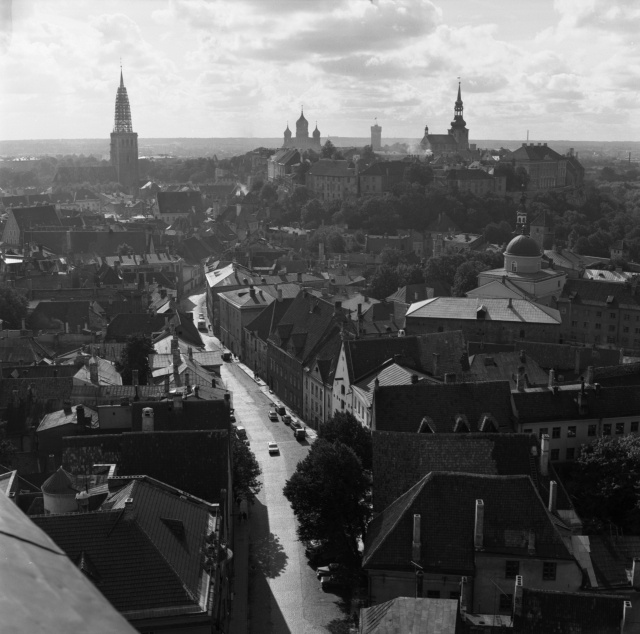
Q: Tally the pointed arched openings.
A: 3